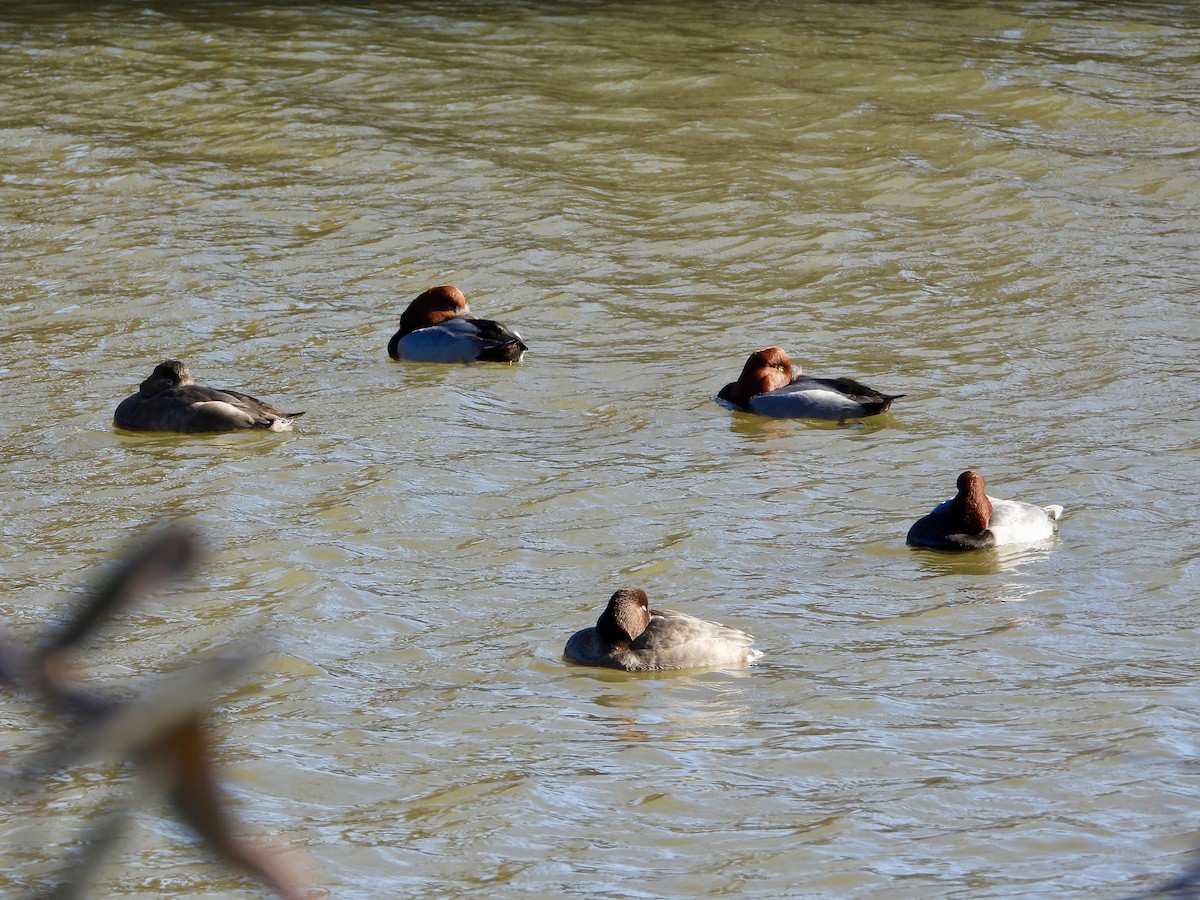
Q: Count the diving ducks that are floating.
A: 5